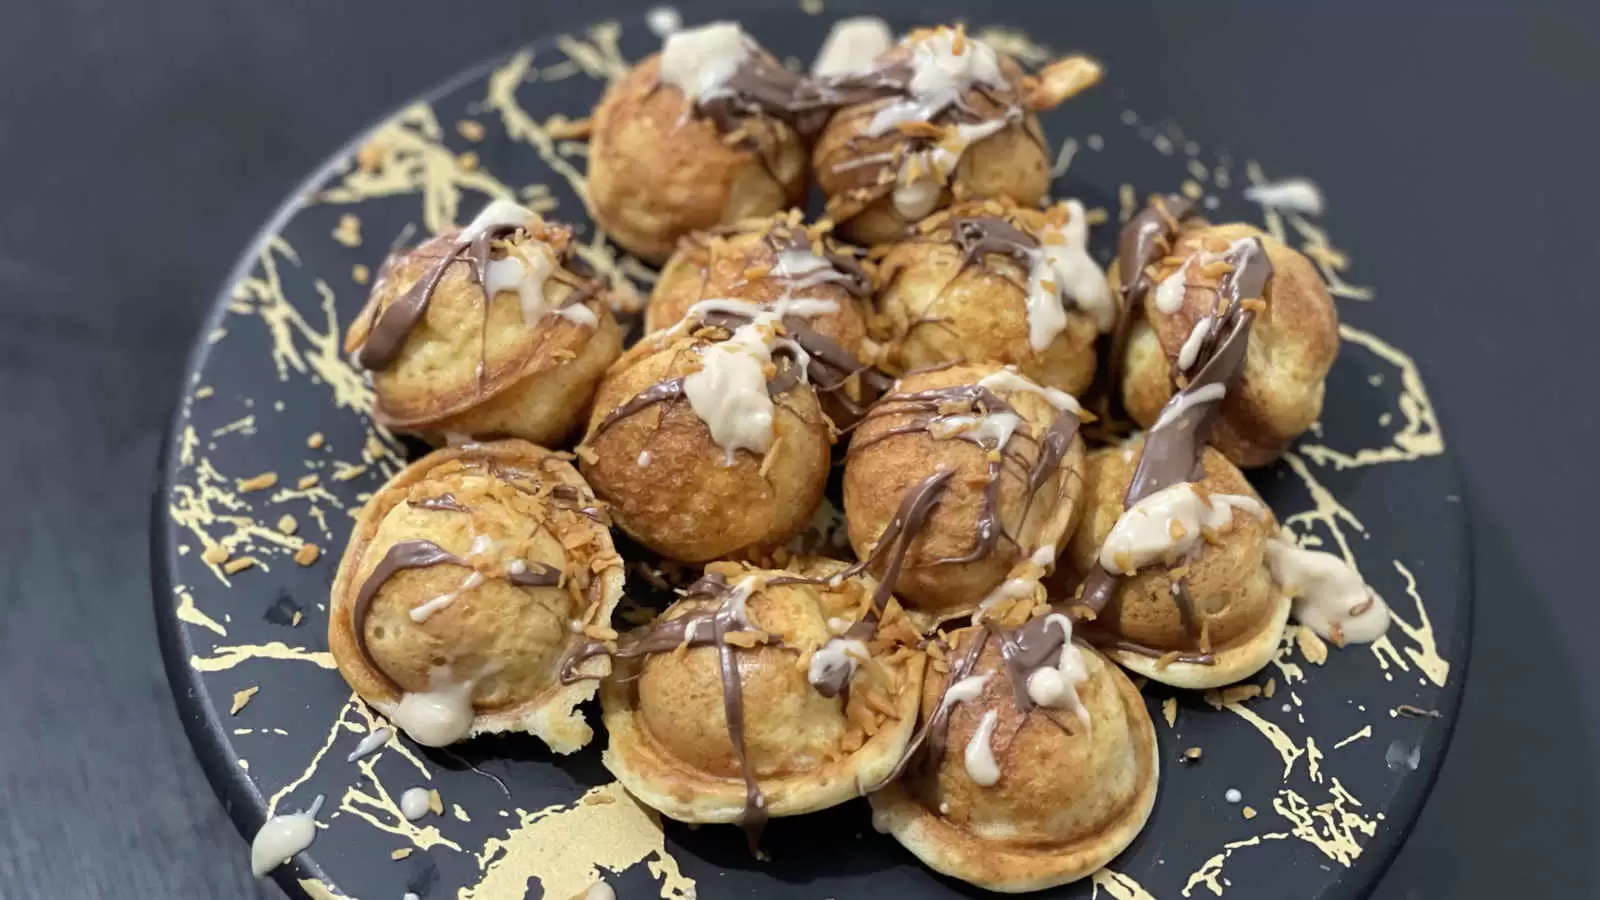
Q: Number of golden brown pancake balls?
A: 12